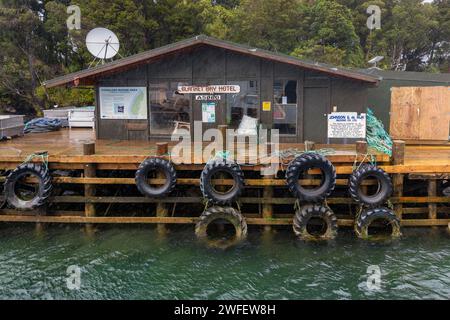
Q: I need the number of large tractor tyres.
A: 8